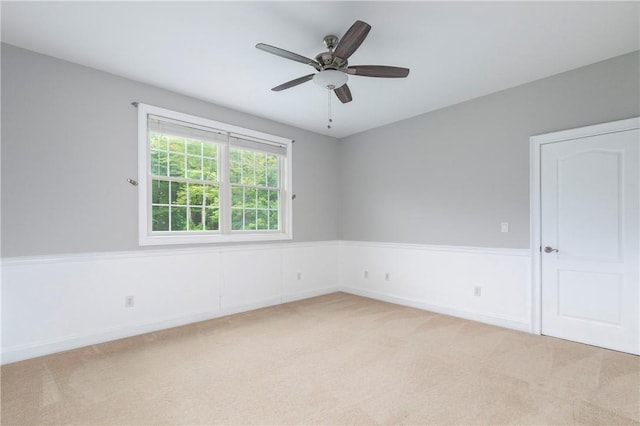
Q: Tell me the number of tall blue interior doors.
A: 0